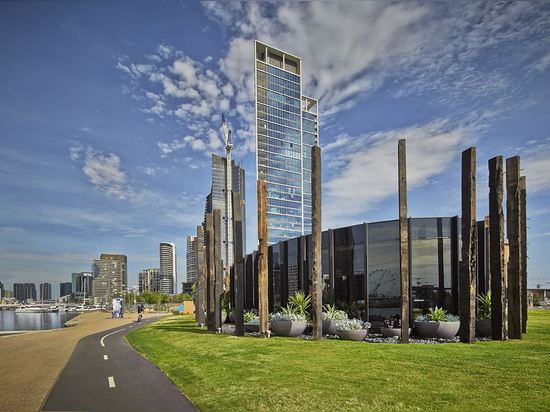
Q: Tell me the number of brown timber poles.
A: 11